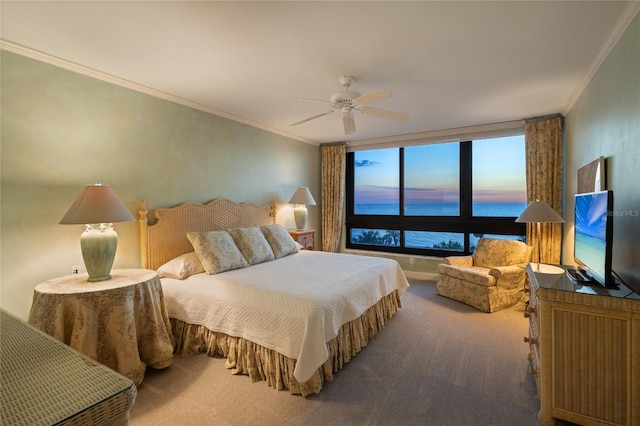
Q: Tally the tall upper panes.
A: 3